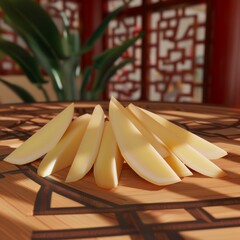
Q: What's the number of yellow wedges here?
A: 8